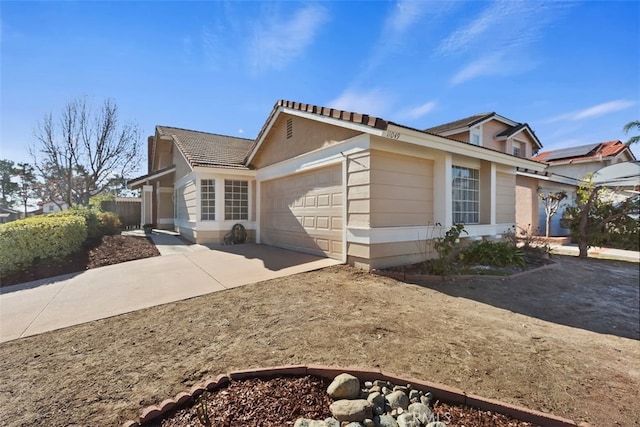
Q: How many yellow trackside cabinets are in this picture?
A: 0